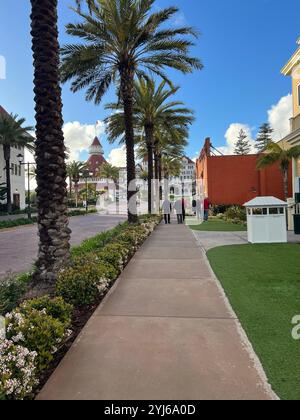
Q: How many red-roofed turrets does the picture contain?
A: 1